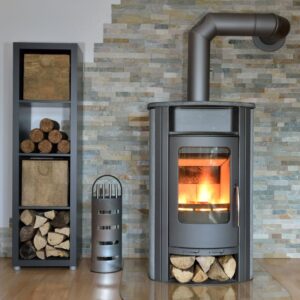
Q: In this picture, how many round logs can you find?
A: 6